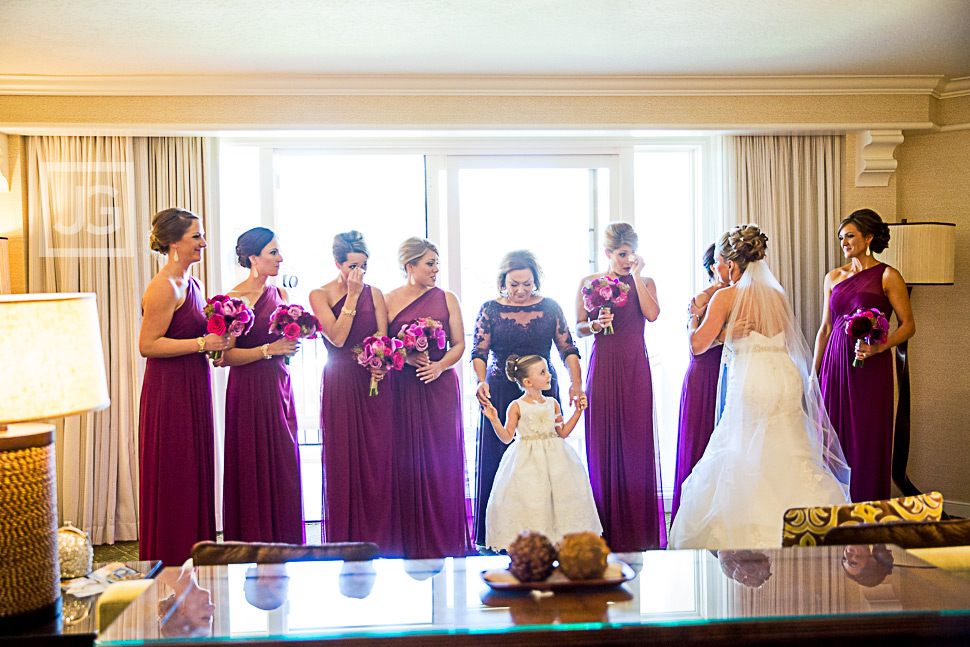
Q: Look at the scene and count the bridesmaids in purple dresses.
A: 7